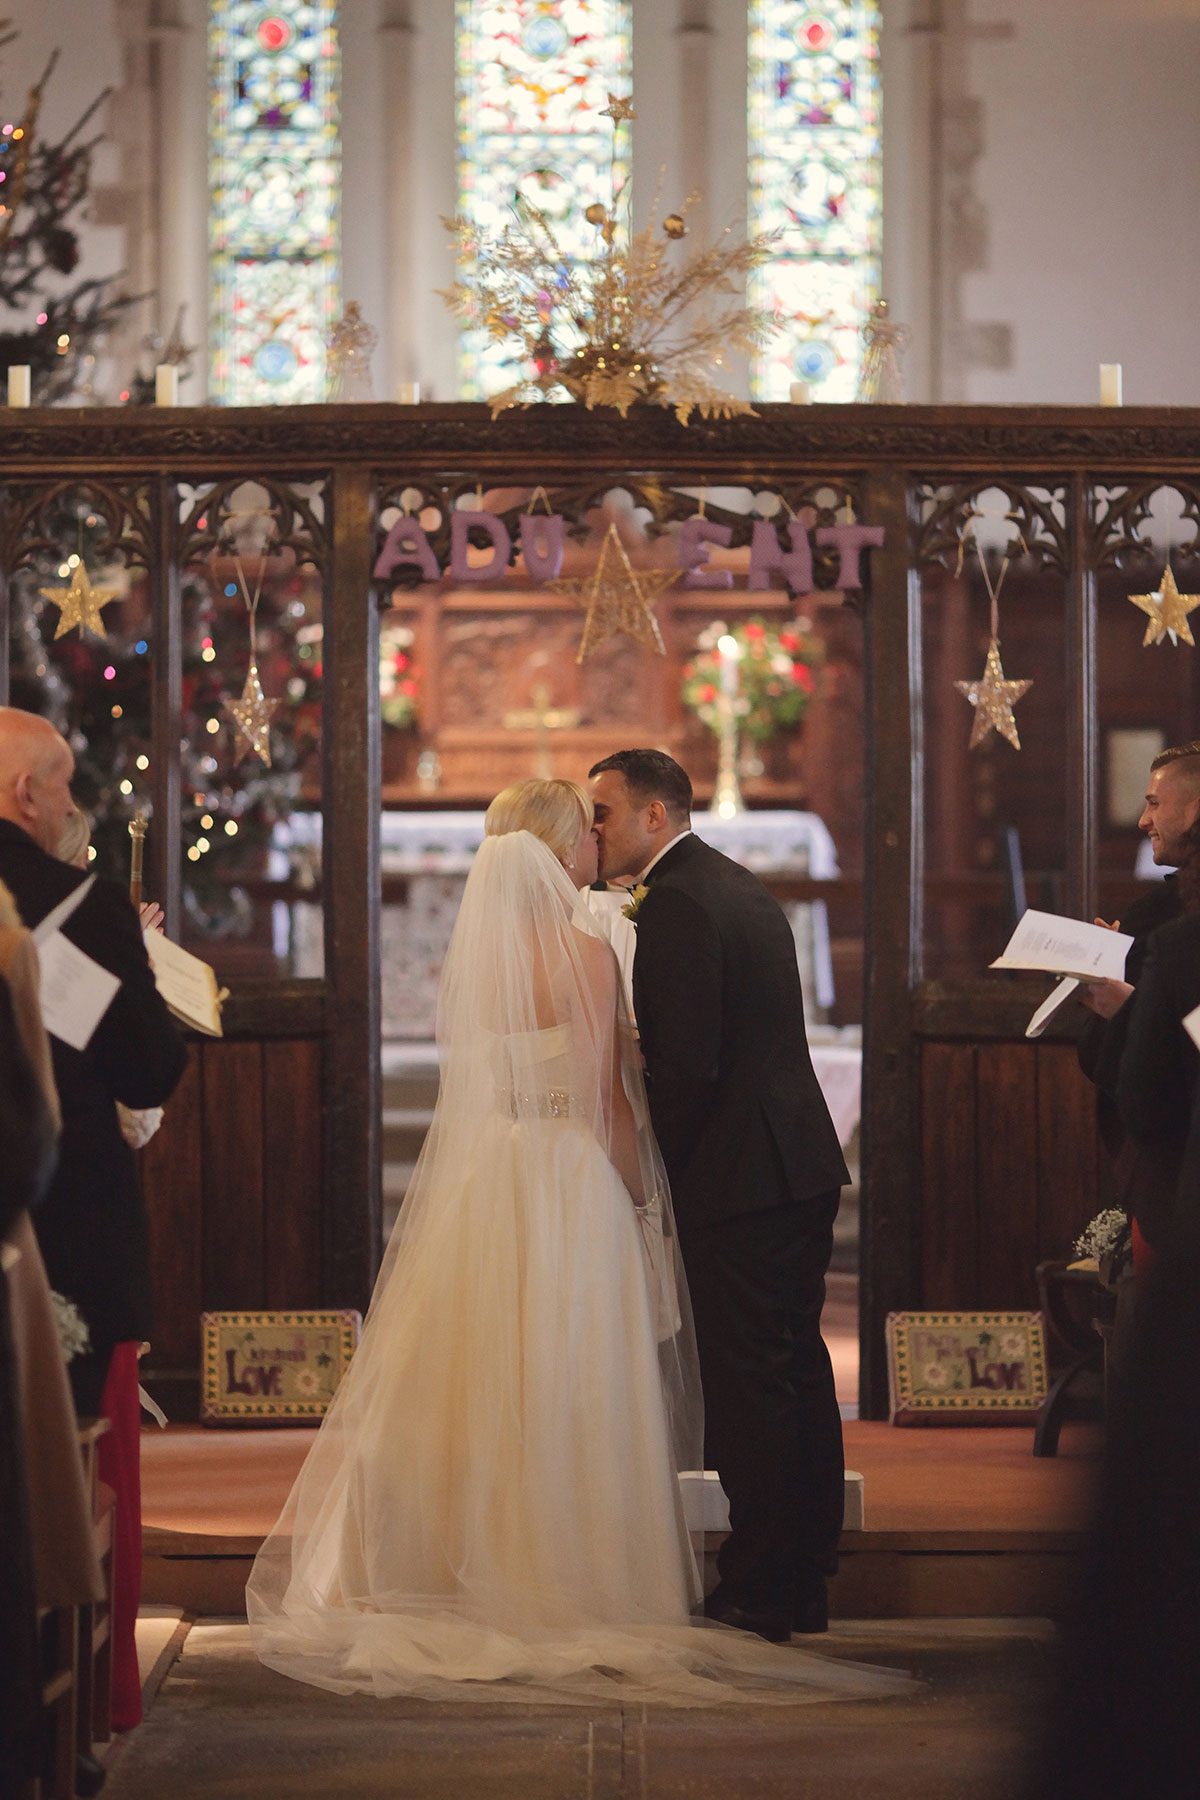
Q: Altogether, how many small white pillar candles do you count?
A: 5